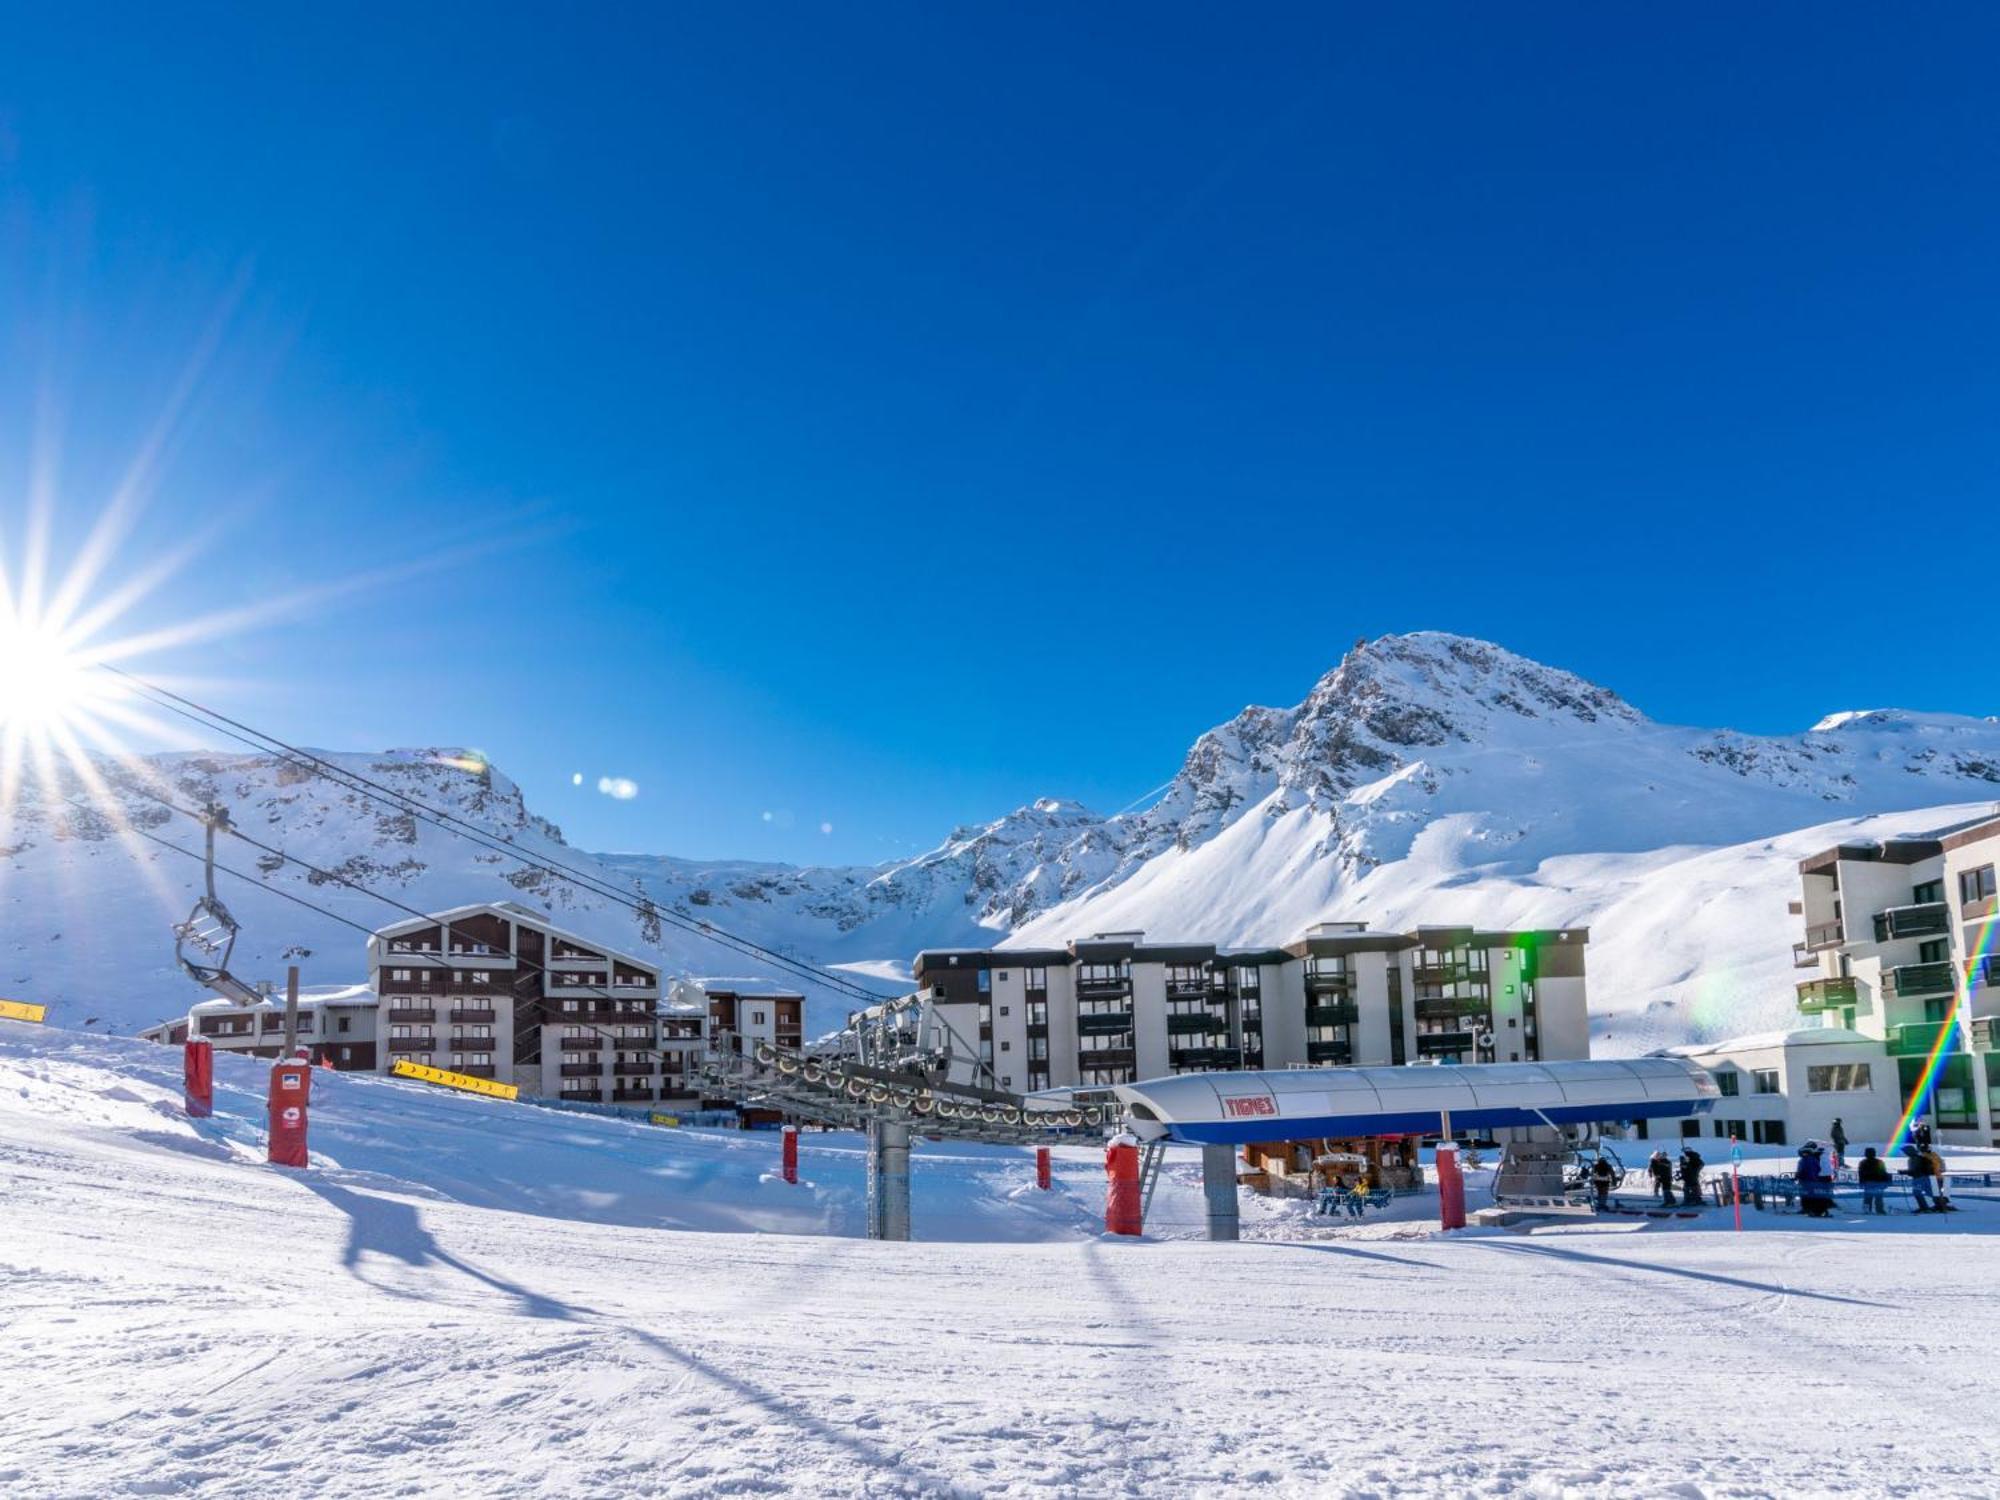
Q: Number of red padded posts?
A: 6